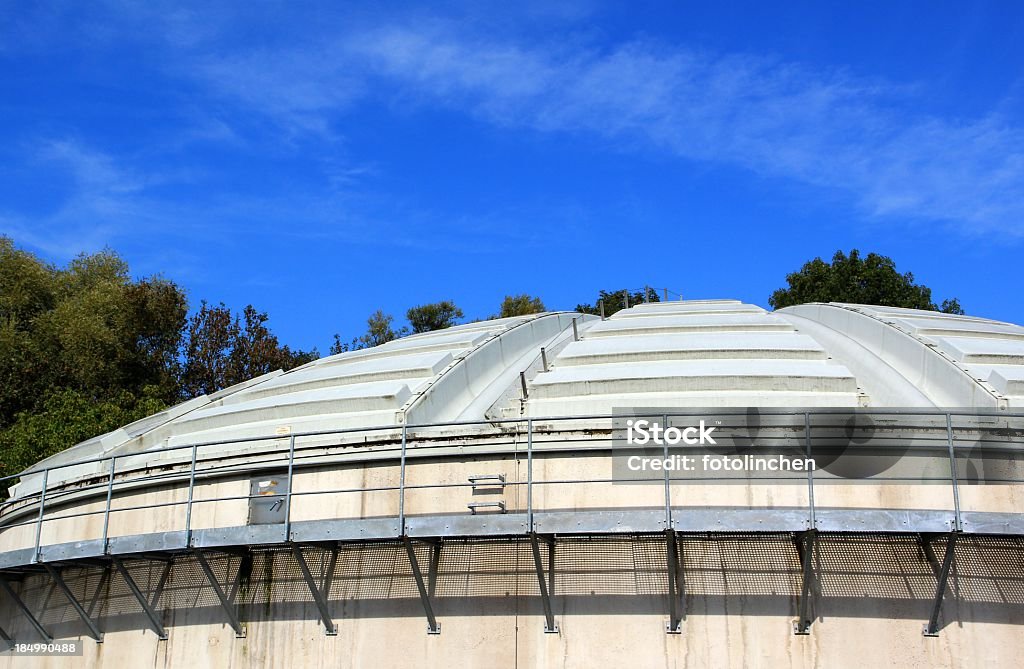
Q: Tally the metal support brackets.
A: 11